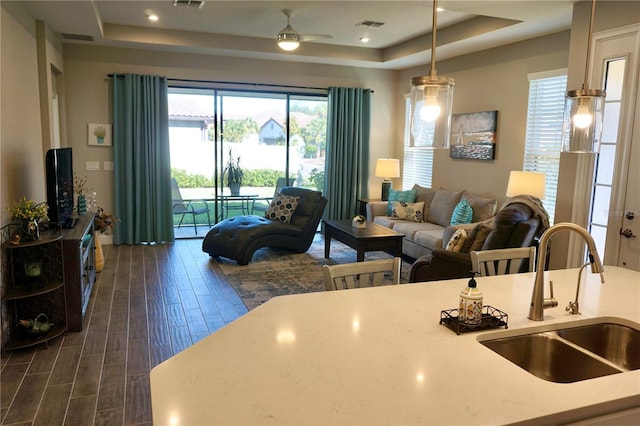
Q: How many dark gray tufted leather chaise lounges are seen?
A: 1